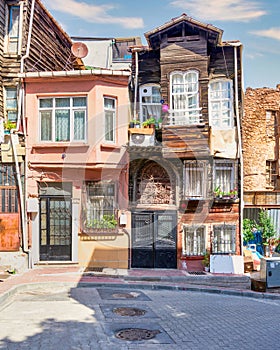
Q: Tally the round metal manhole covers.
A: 3